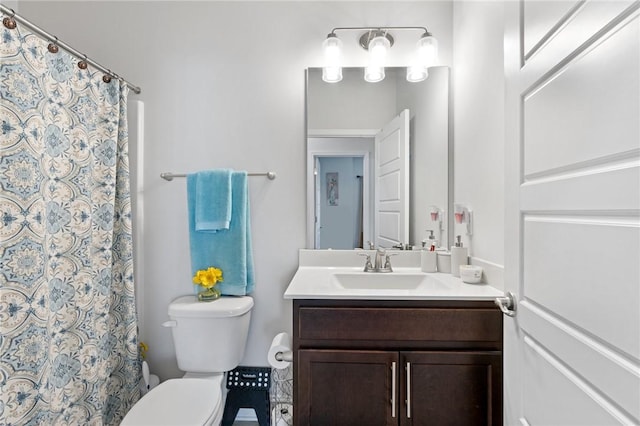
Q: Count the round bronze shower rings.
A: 4